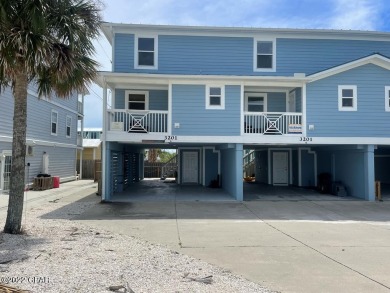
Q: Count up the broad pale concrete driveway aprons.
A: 1